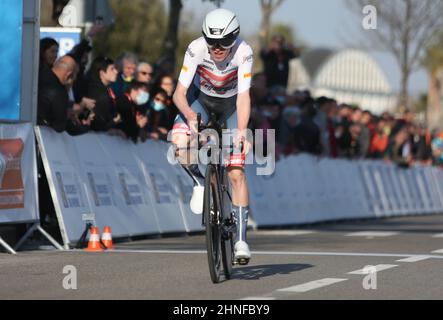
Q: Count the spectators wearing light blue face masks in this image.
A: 2